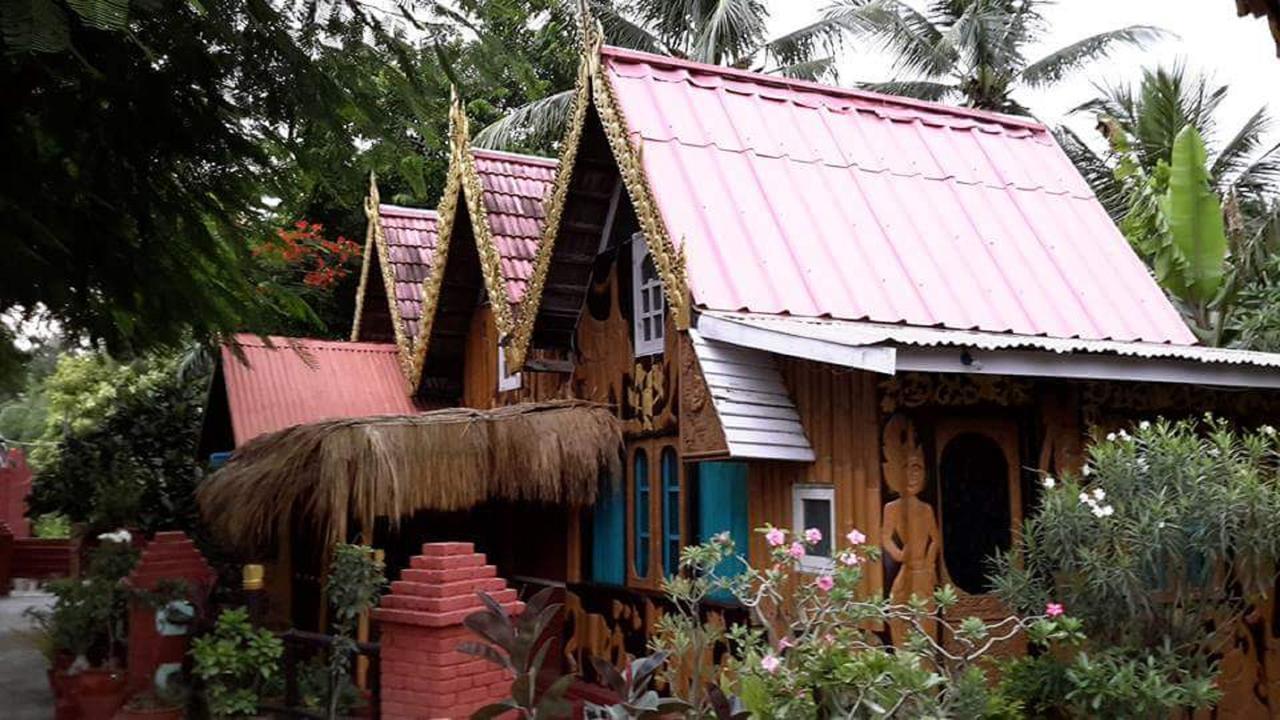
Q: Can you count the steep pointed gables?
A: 3